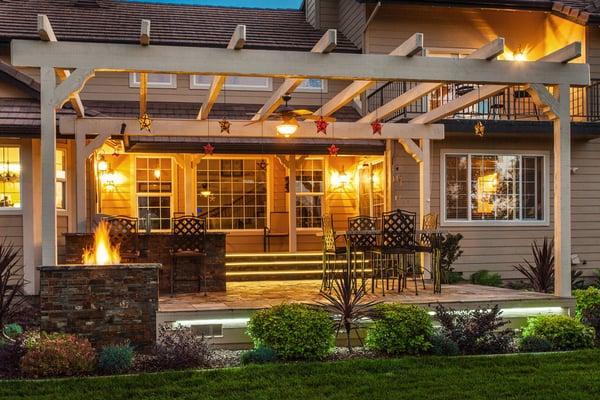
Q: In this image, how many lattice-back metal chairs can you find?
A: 6